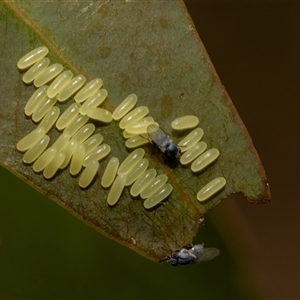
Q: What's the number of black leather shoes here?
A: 0